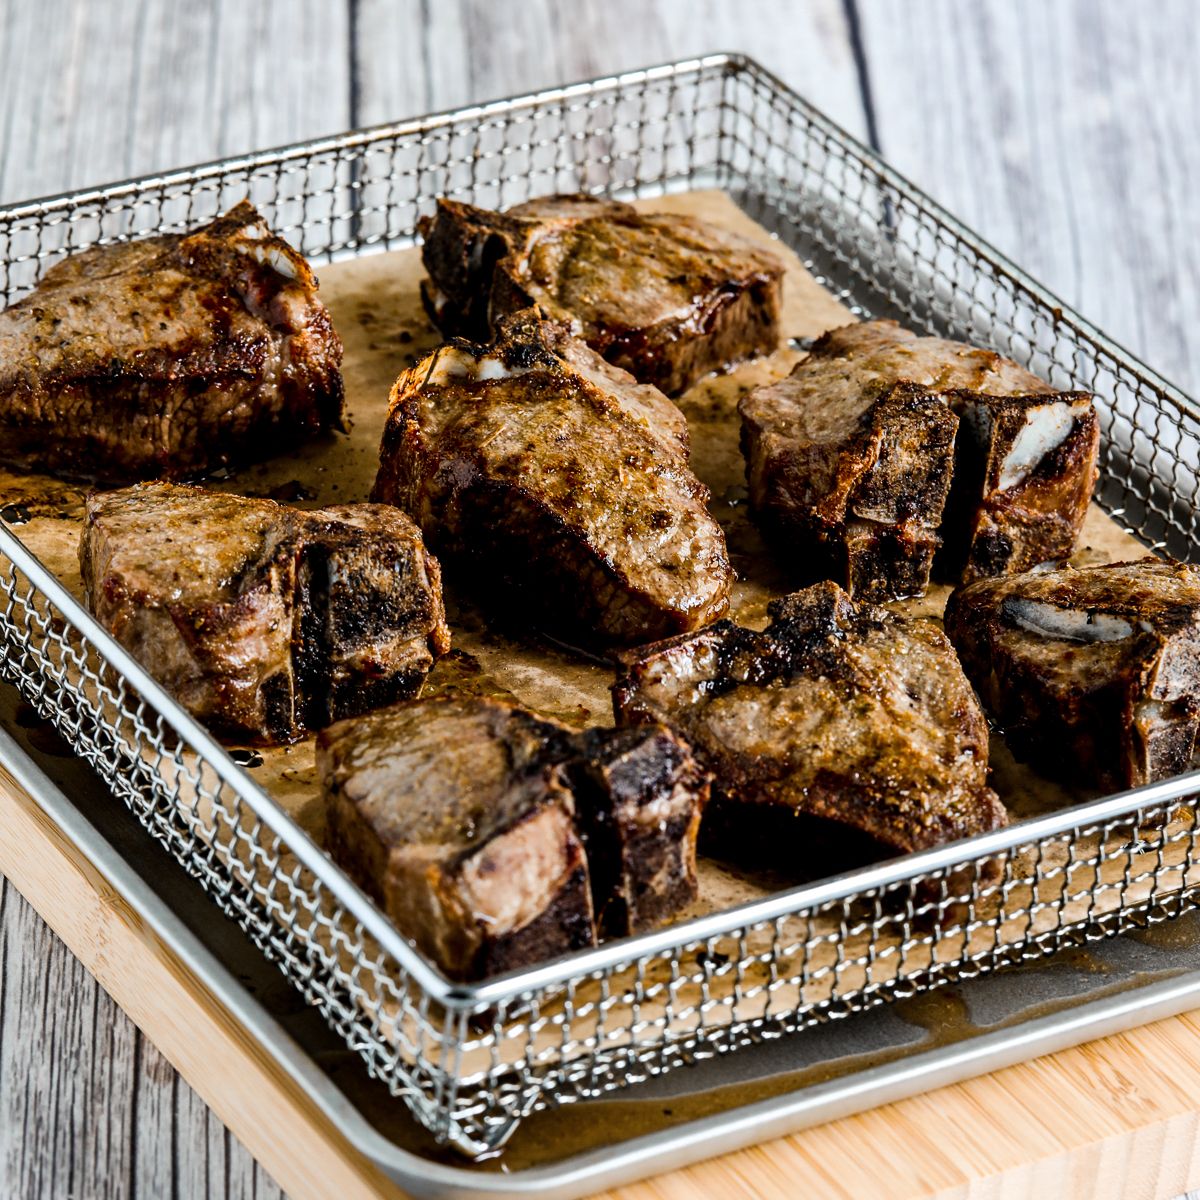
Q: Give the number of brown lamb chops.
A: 8